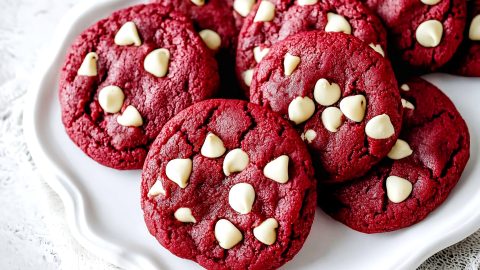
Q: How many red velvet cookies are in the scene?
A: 8